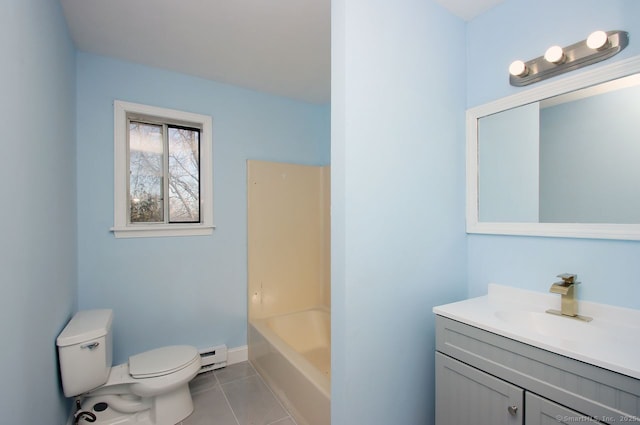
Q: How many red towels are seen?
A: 0